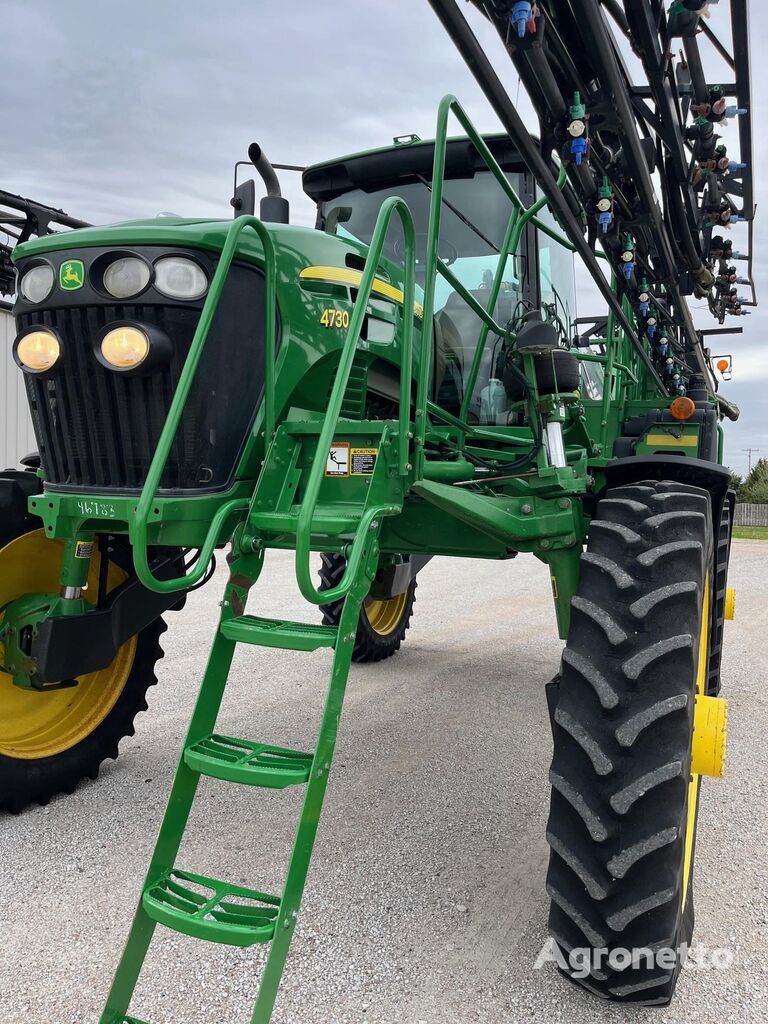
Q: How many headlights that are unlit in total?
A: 3